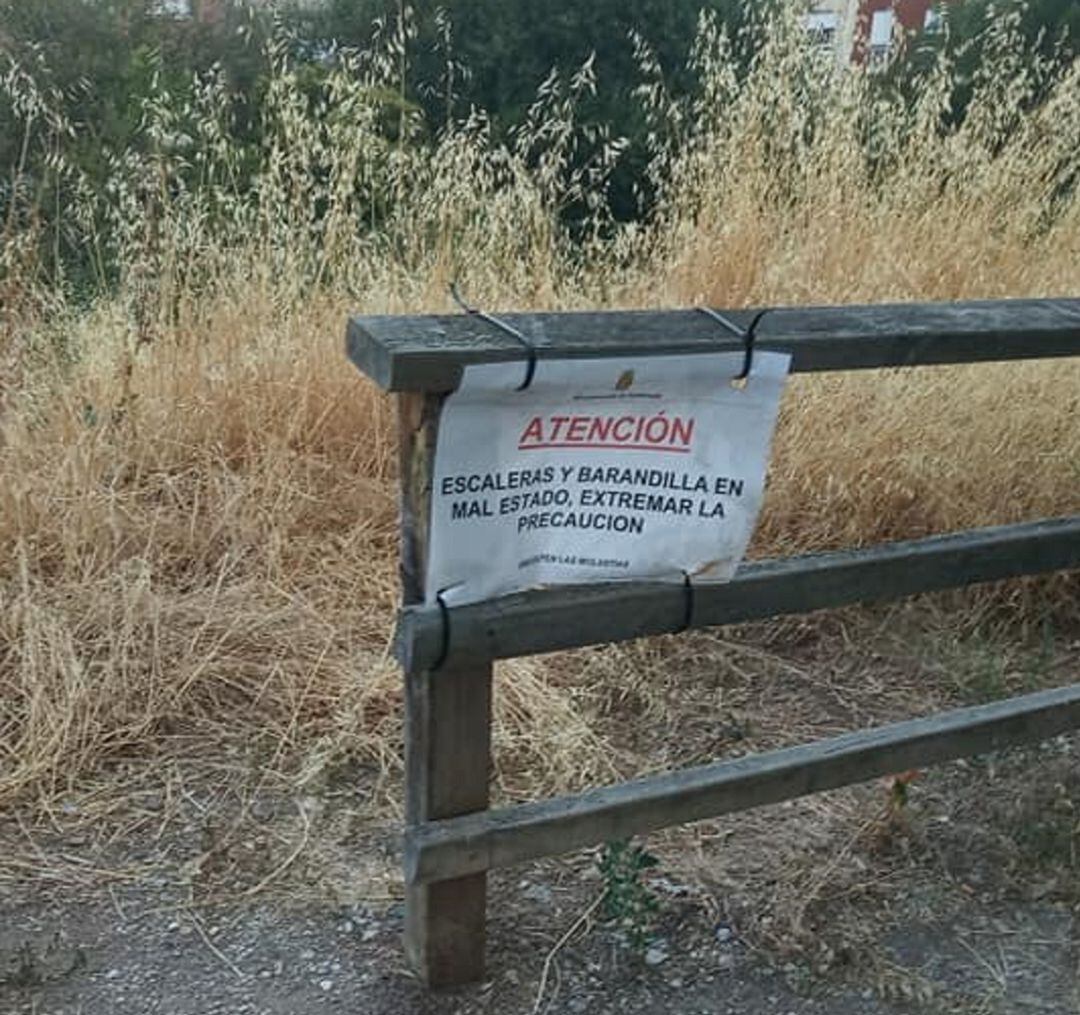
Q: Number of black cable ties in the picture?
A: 4